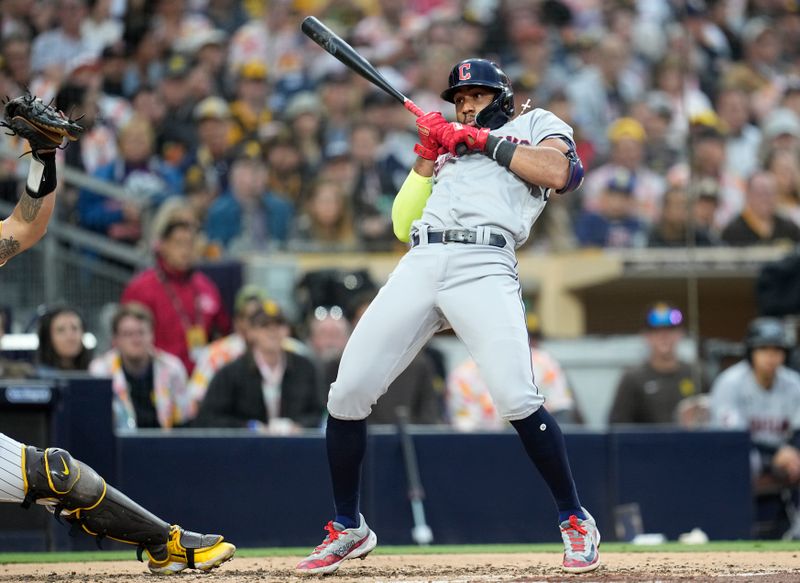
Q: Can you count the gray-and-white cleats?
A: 2